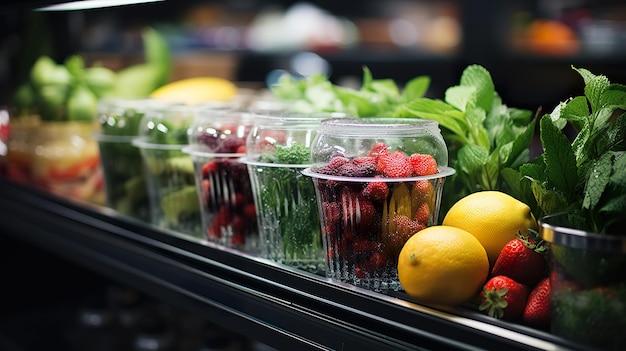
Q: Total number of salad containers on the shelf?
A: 5